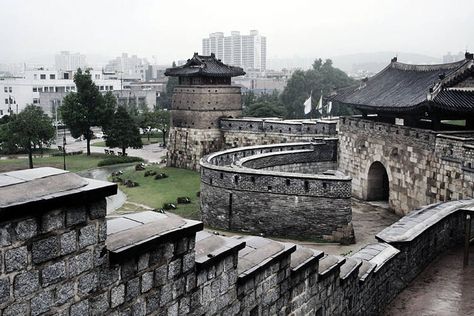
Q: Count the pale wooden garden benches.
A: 0